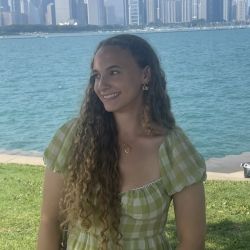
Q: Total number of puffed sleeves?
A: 2